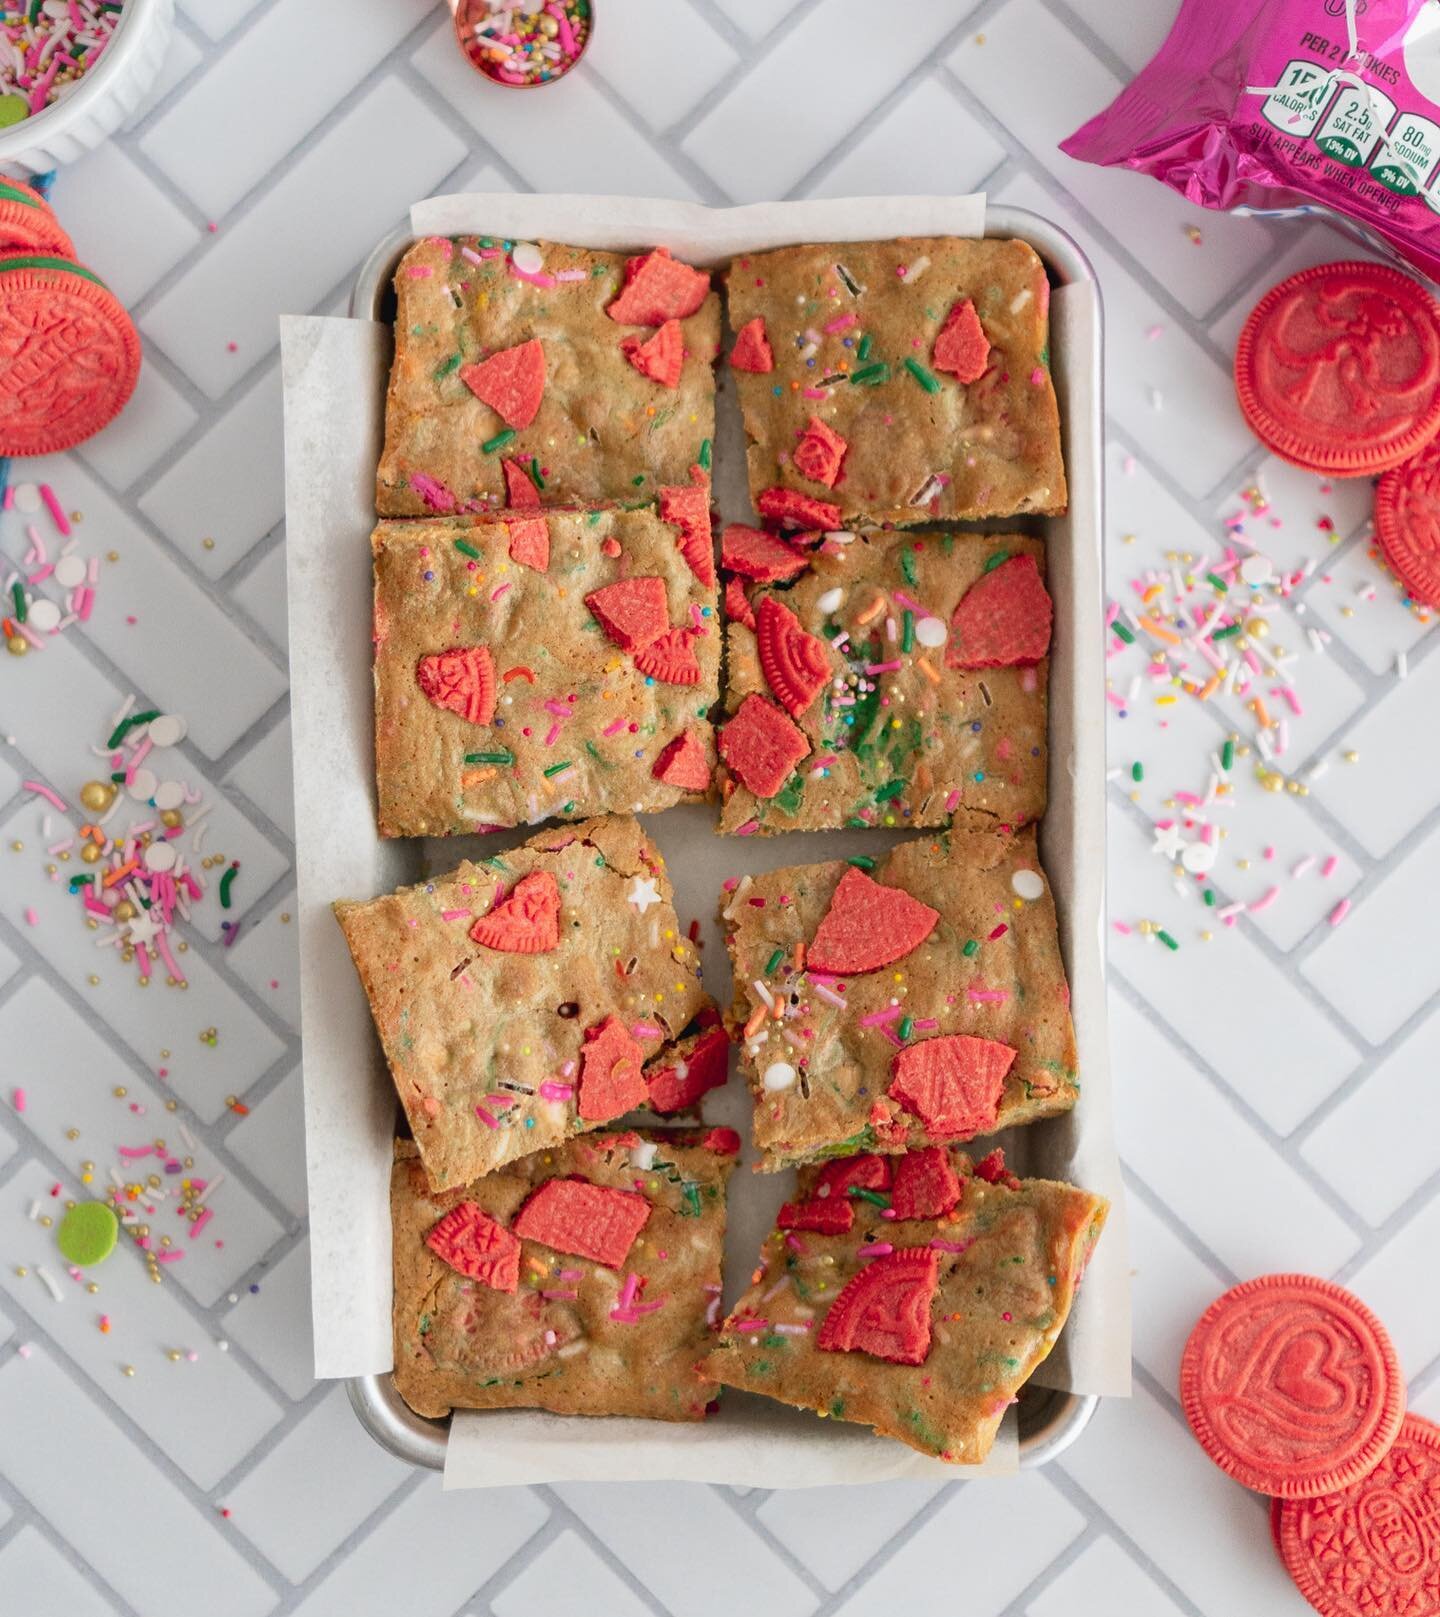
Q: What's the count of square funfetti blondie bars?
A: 8